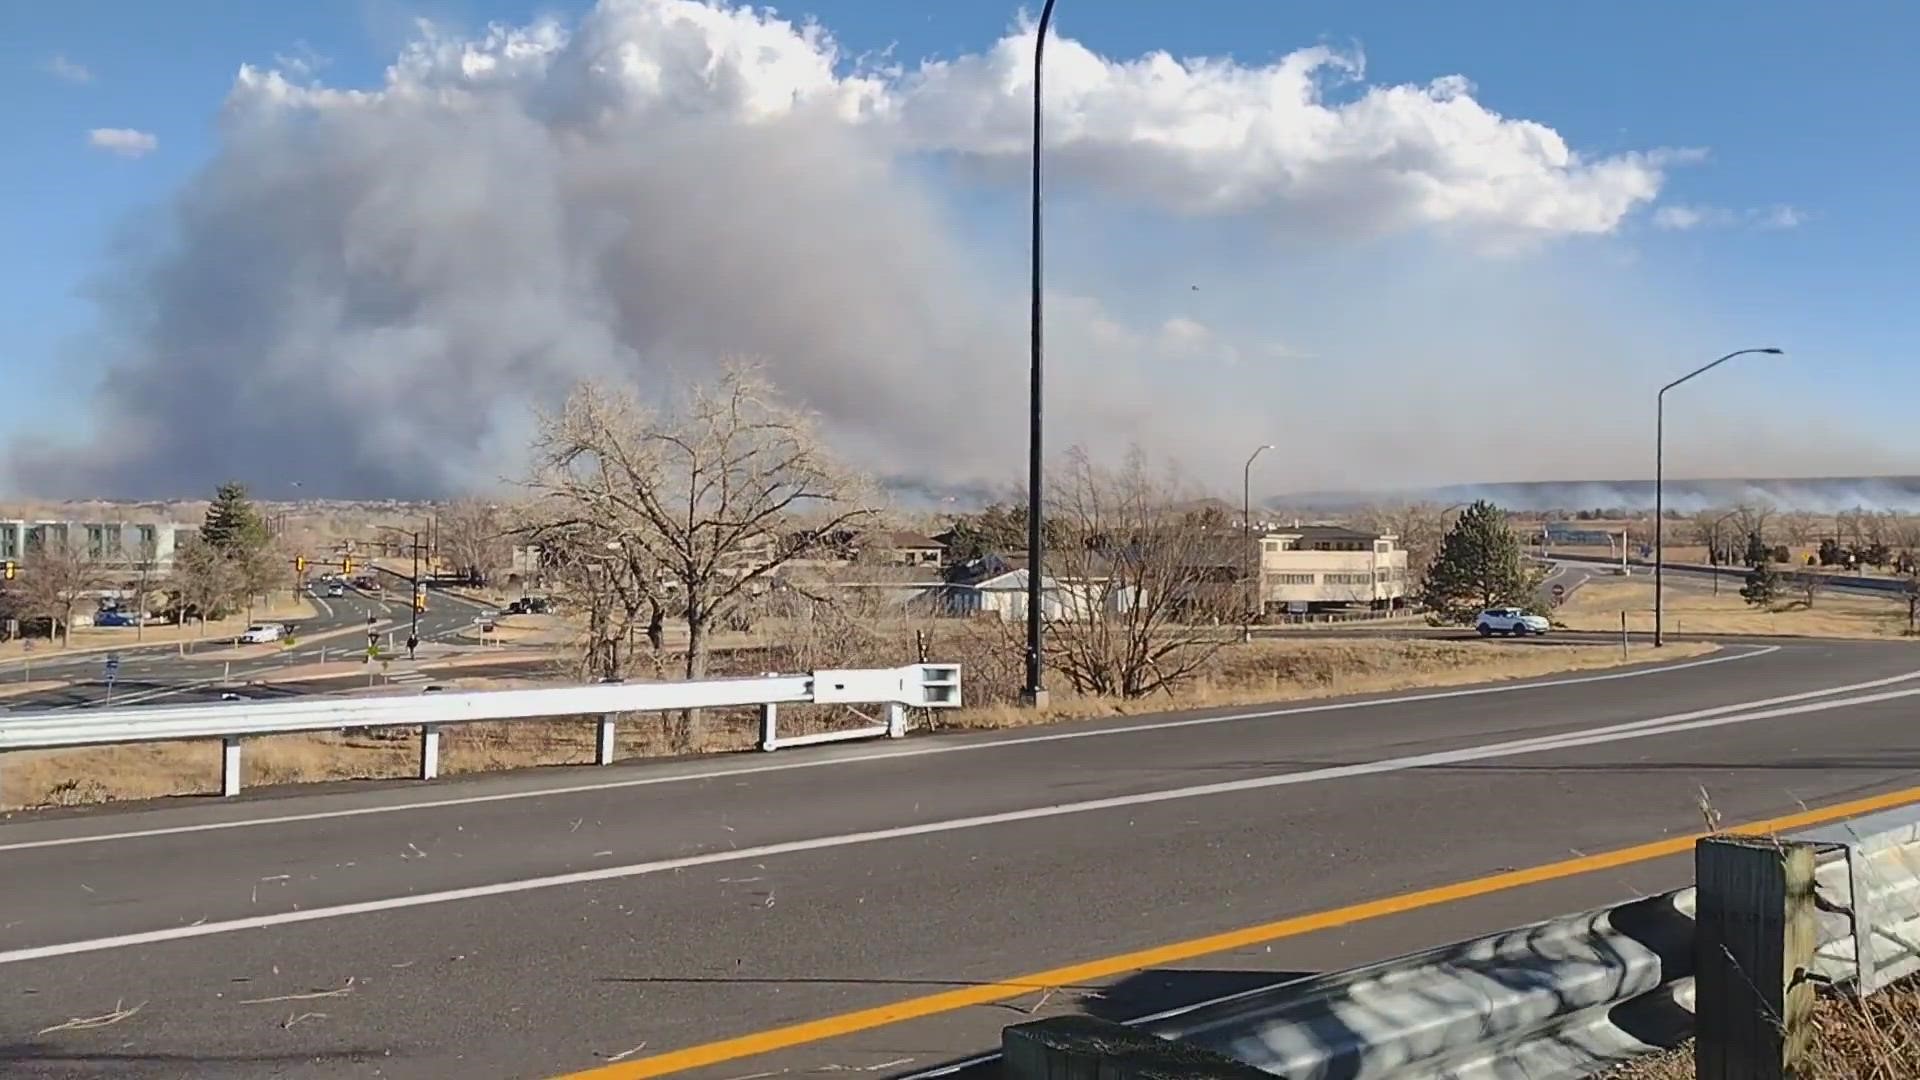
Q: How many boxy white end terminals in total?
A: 1